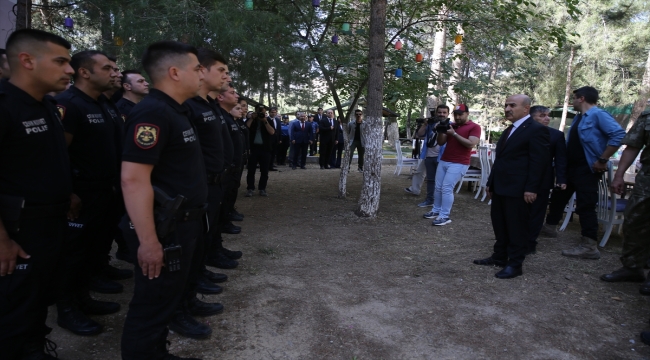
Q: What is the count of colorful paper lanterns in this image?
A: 10